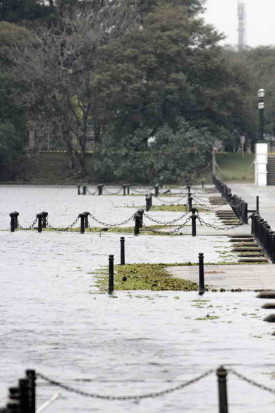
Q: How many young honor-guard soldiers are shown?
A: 0